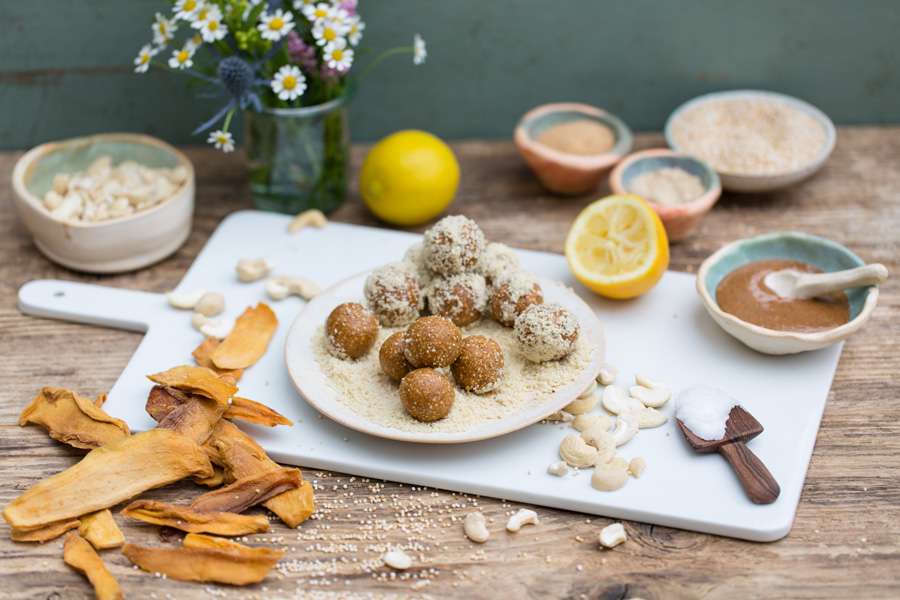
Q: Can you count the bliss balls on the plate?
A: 12